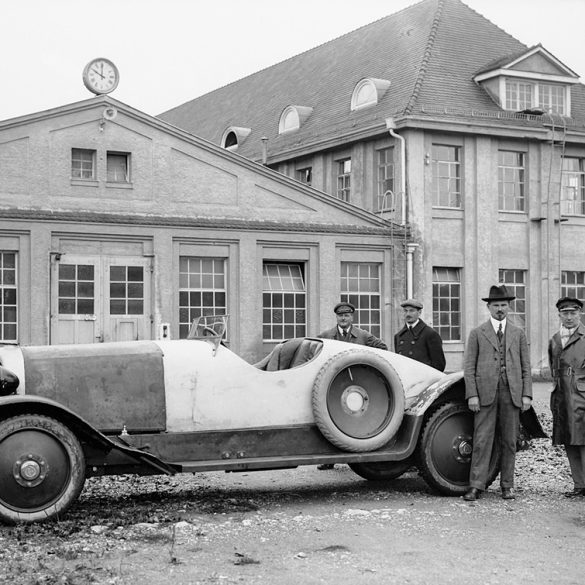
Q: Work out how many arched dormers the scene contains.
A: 3